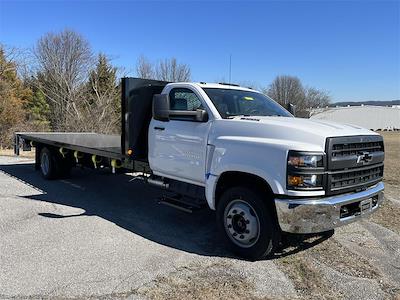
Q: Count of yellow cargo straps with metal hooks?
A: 5